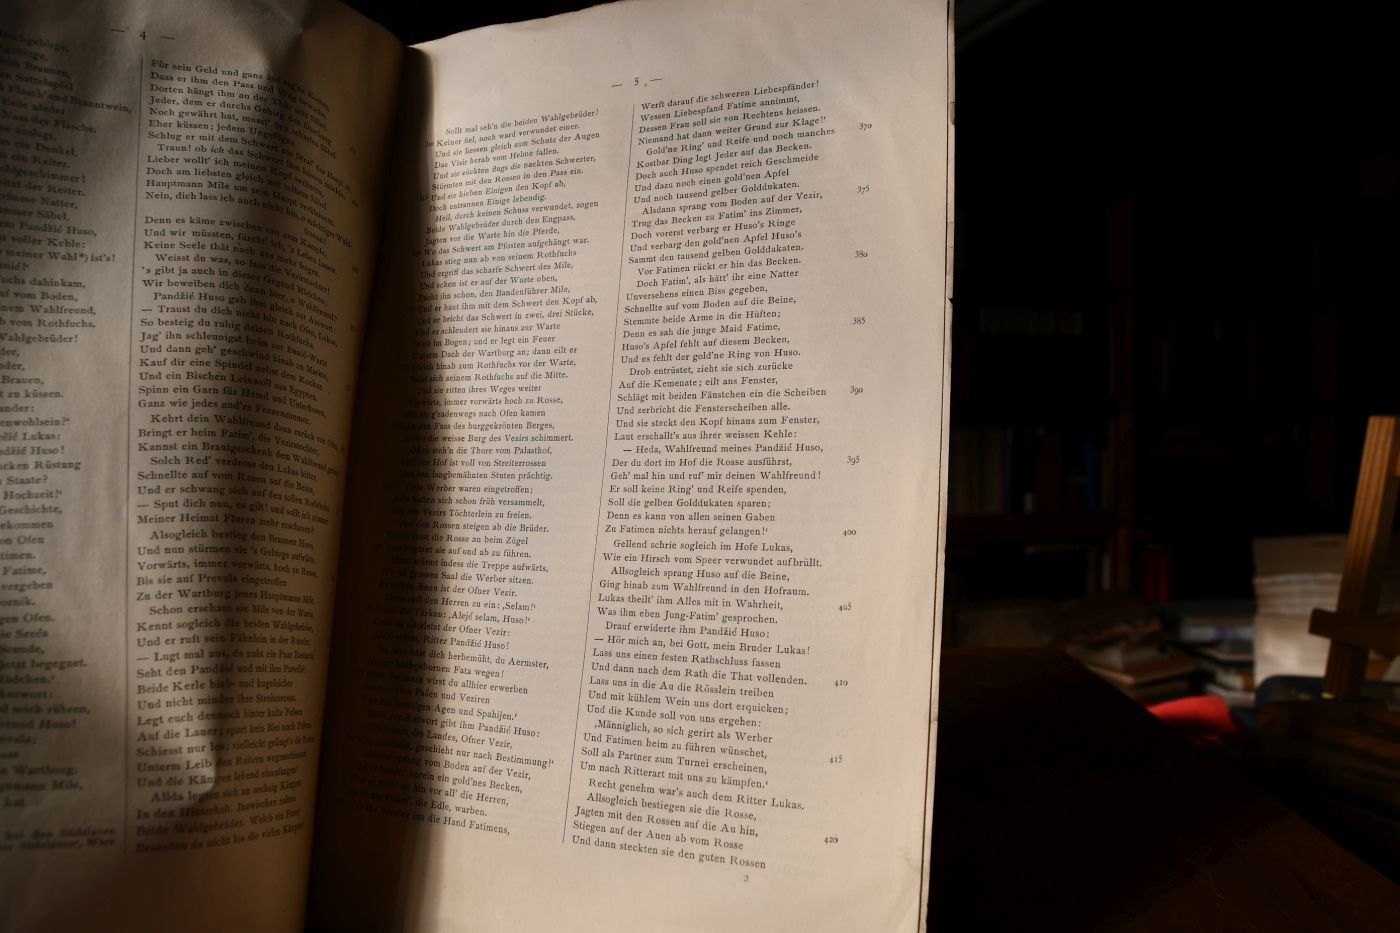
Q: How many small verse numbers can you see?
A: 11